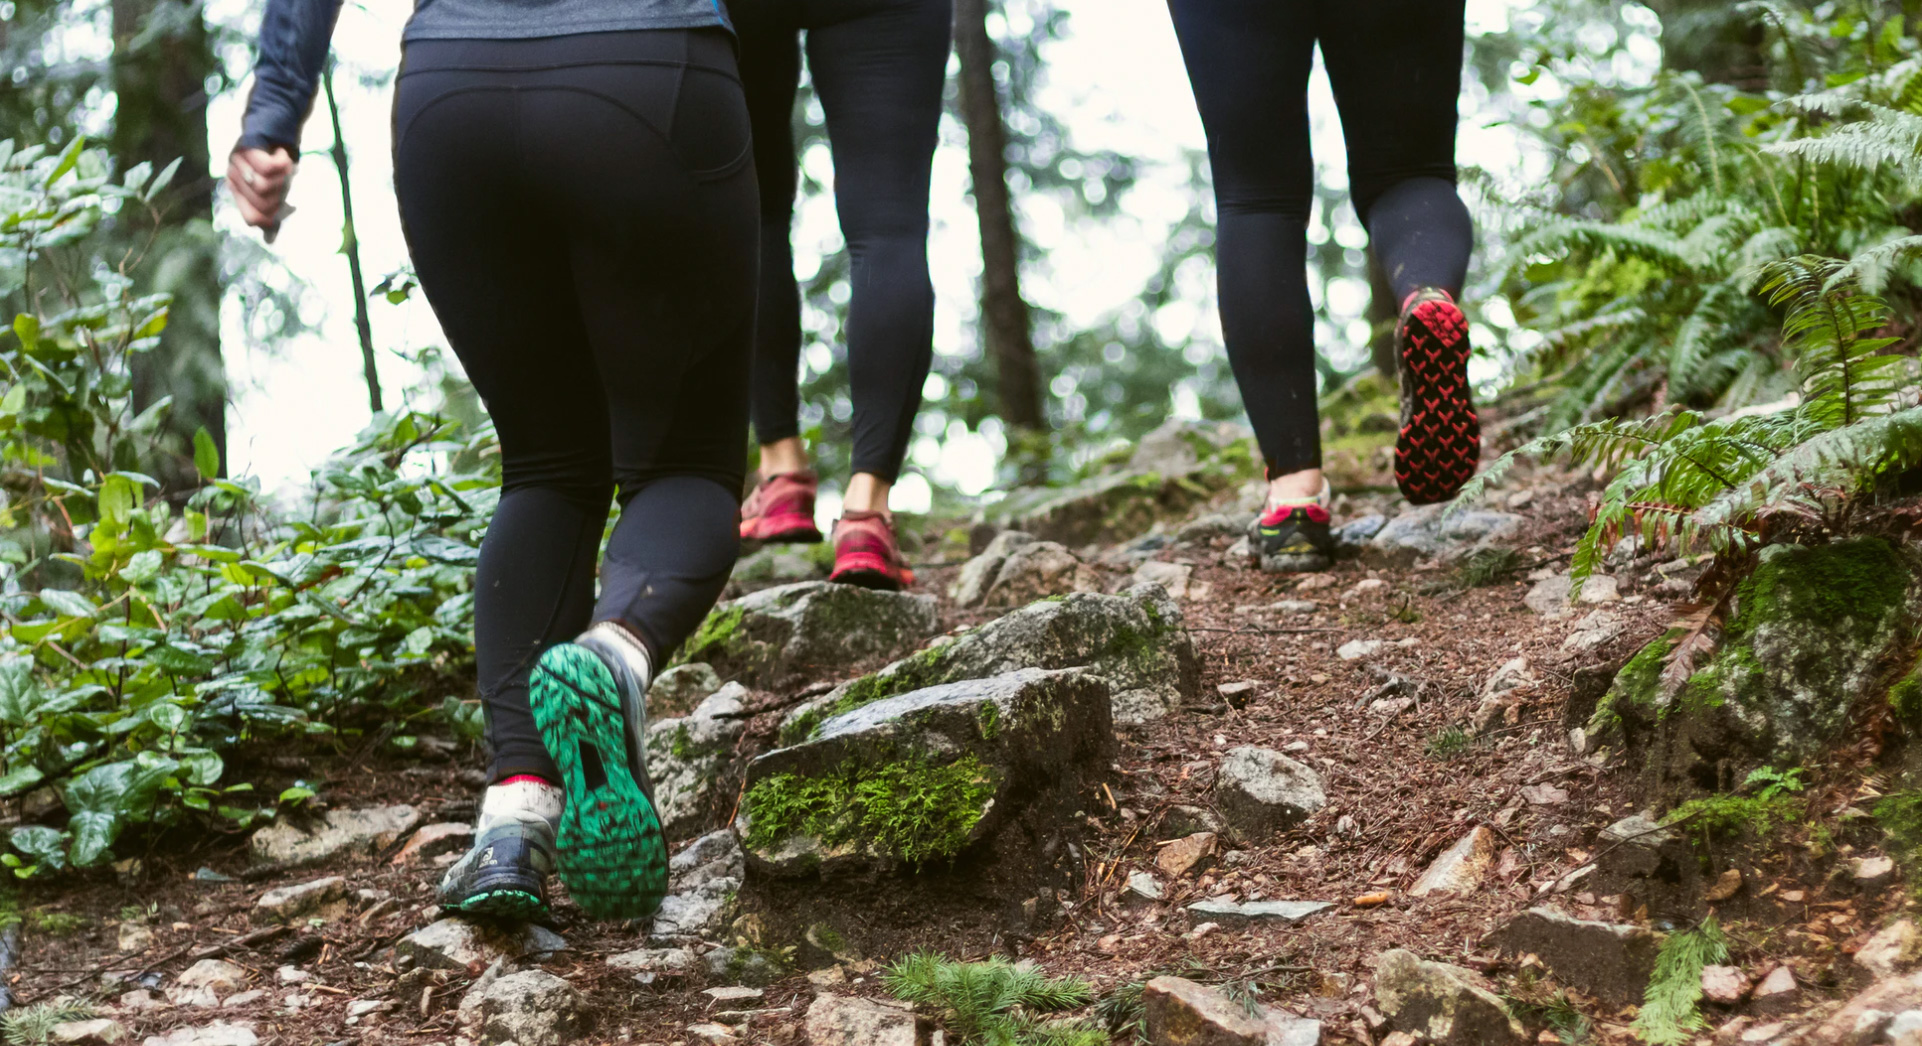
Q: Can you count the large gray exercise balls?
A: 0